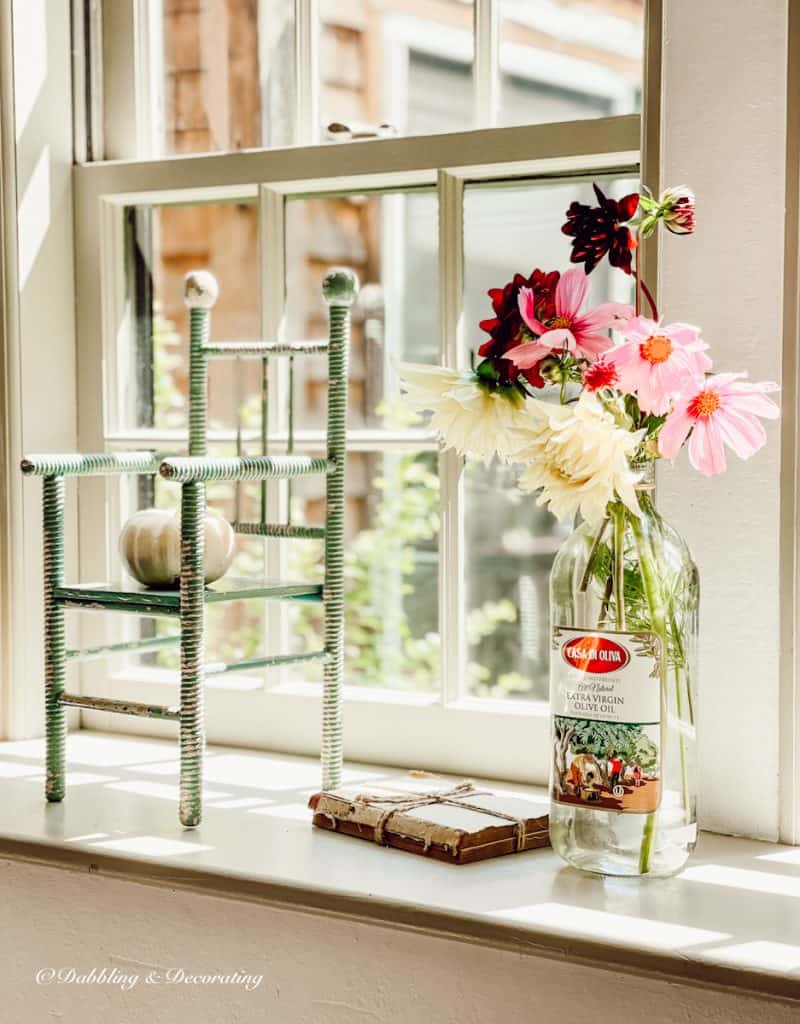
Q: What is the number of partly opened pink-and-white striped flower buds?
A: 1